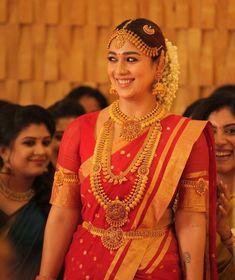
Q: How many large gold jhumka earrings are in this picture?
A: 2